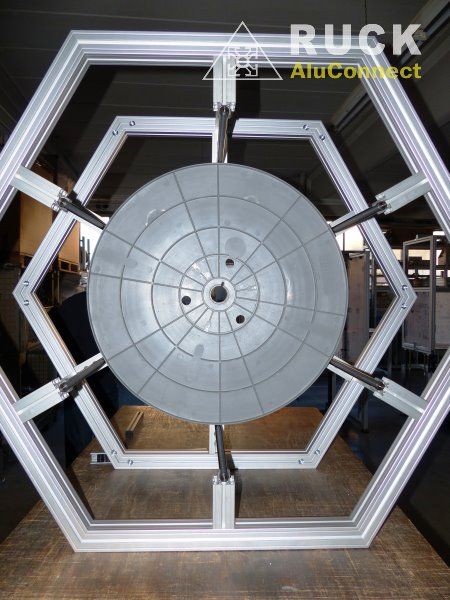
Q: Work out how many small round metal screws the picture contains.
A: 12